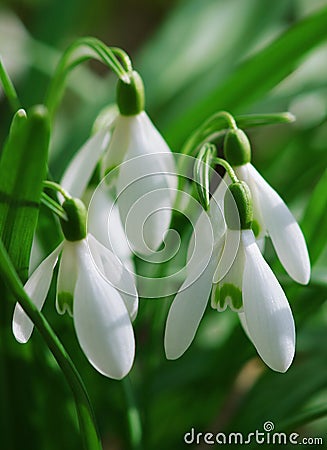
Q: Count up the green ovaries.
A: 4